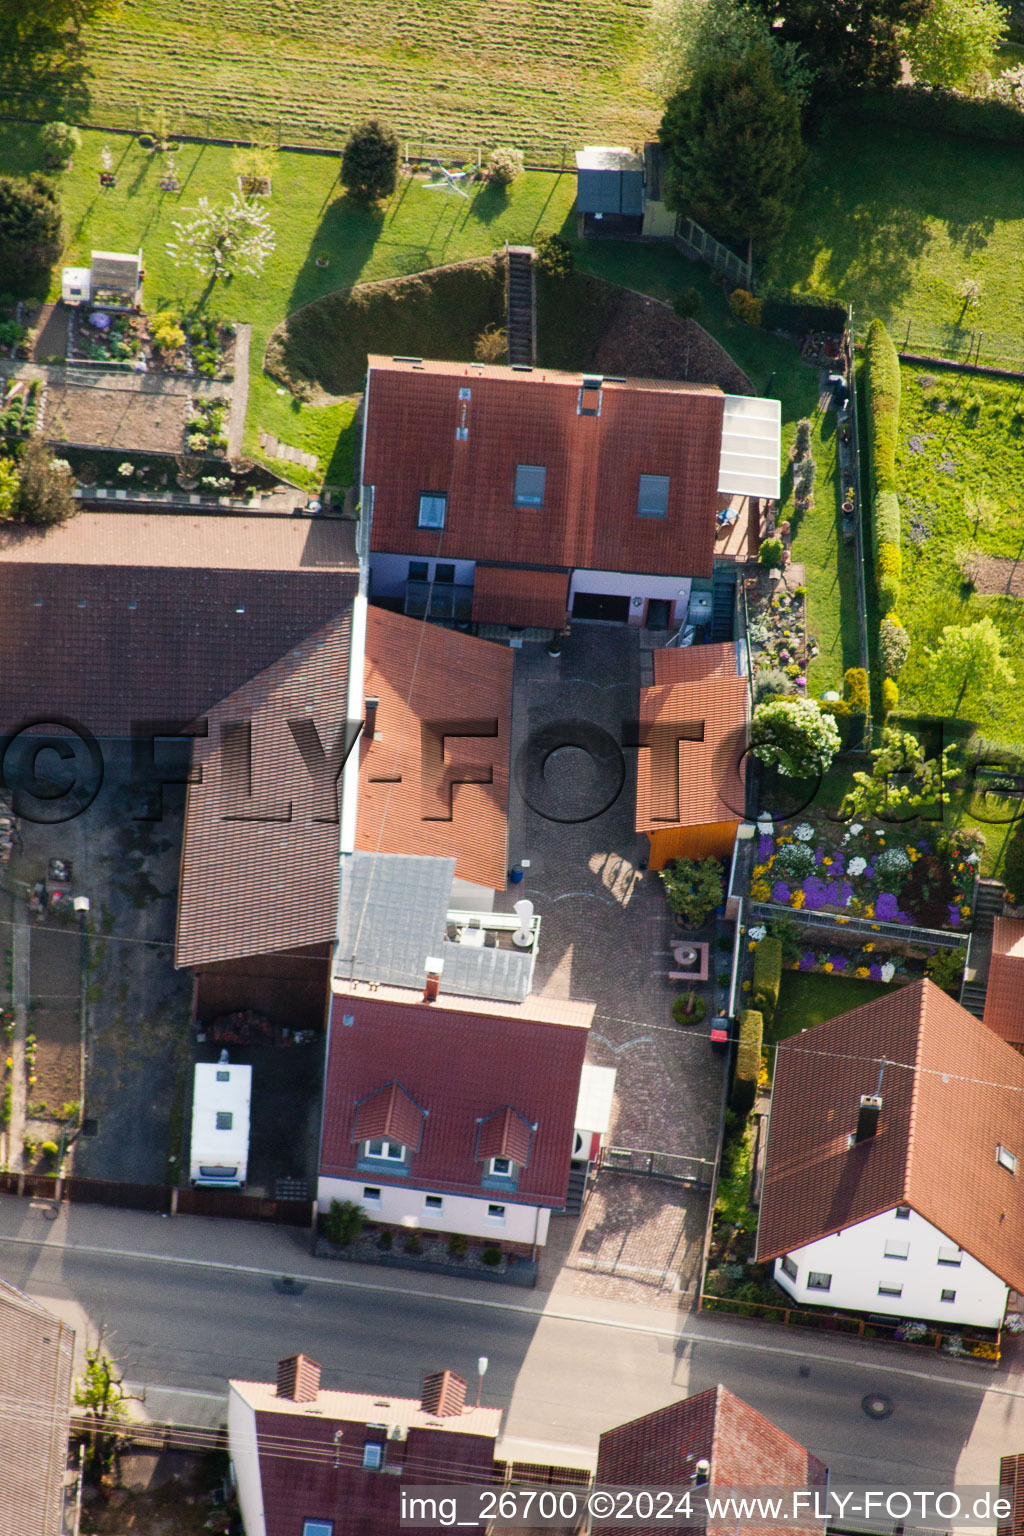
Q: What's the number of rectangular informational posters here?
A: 0